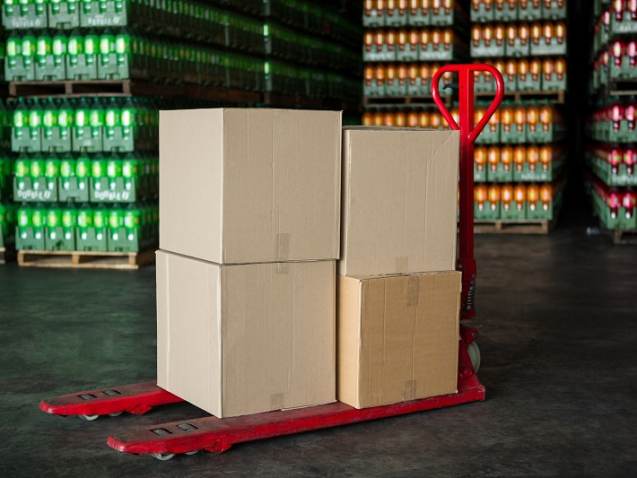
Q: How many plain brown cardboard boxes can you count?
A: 4